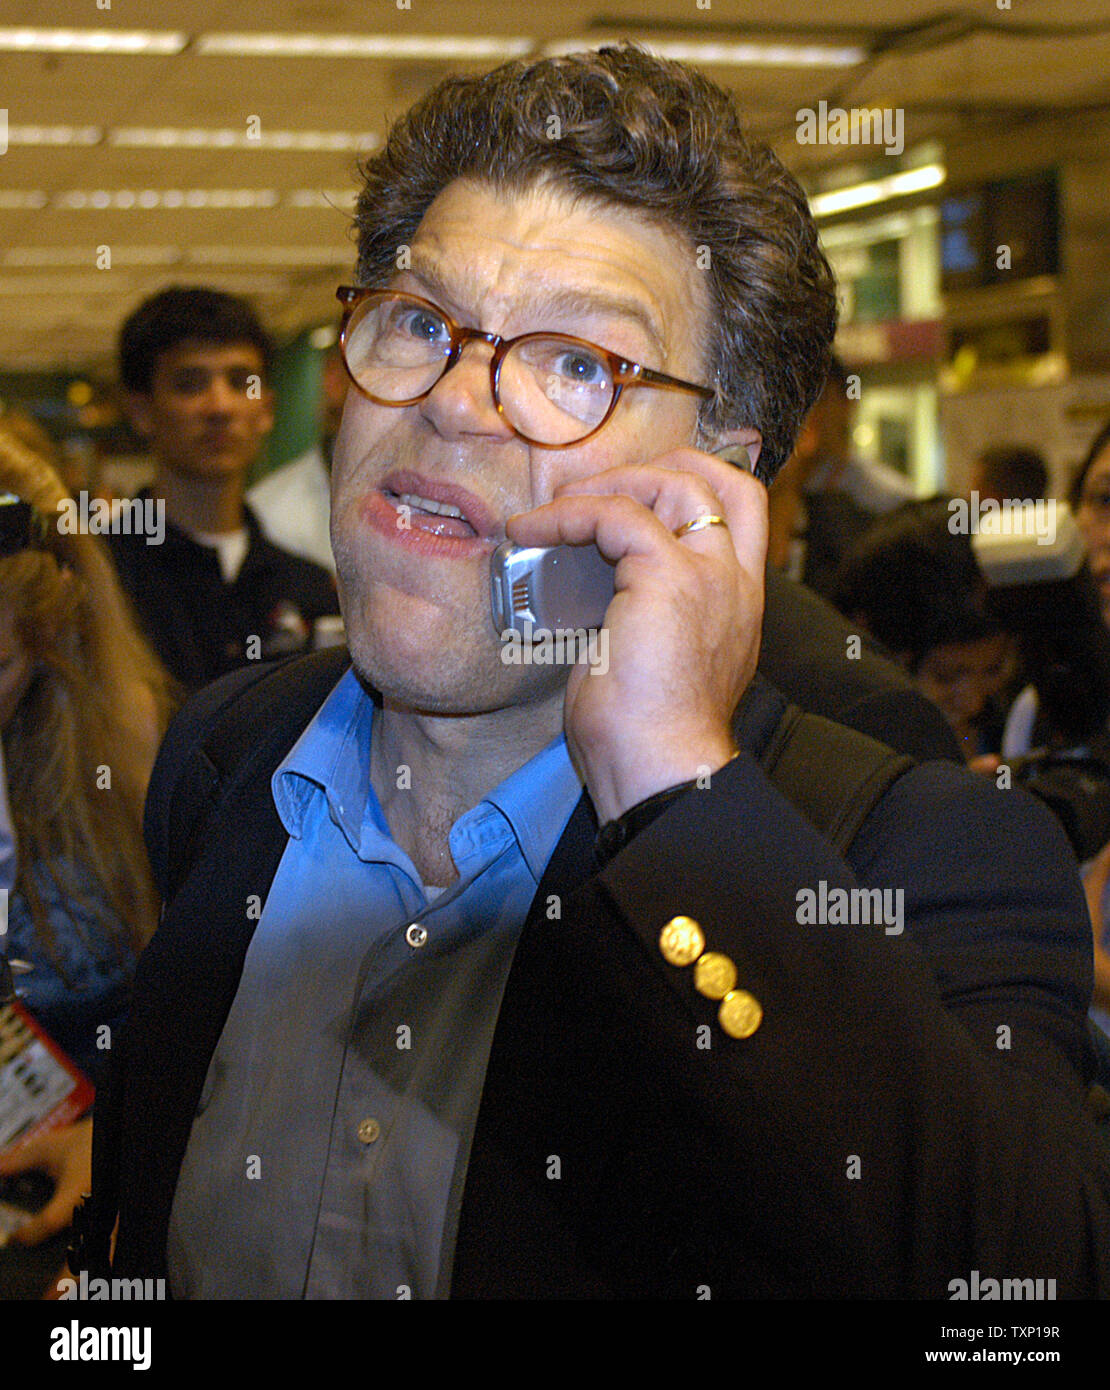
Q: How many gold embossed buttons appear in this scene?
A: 3